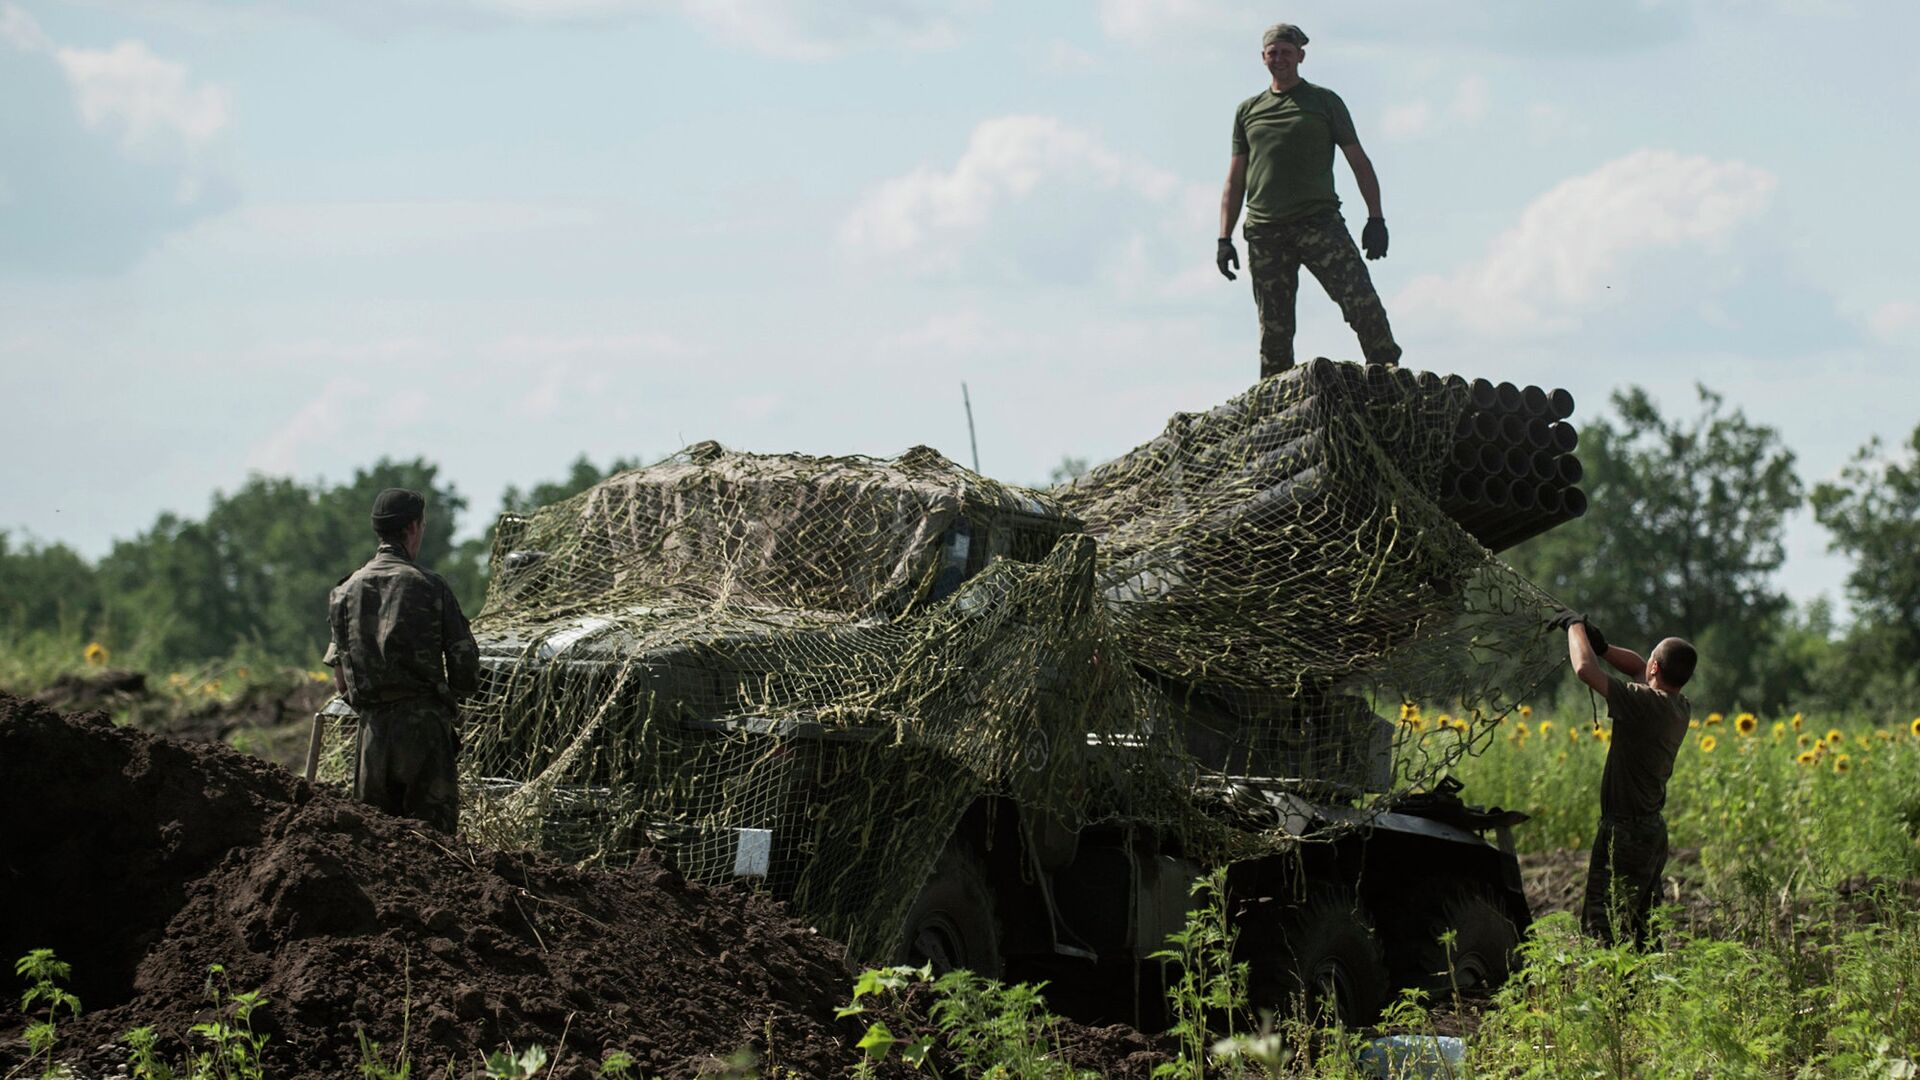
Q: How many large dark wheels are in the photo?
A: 3